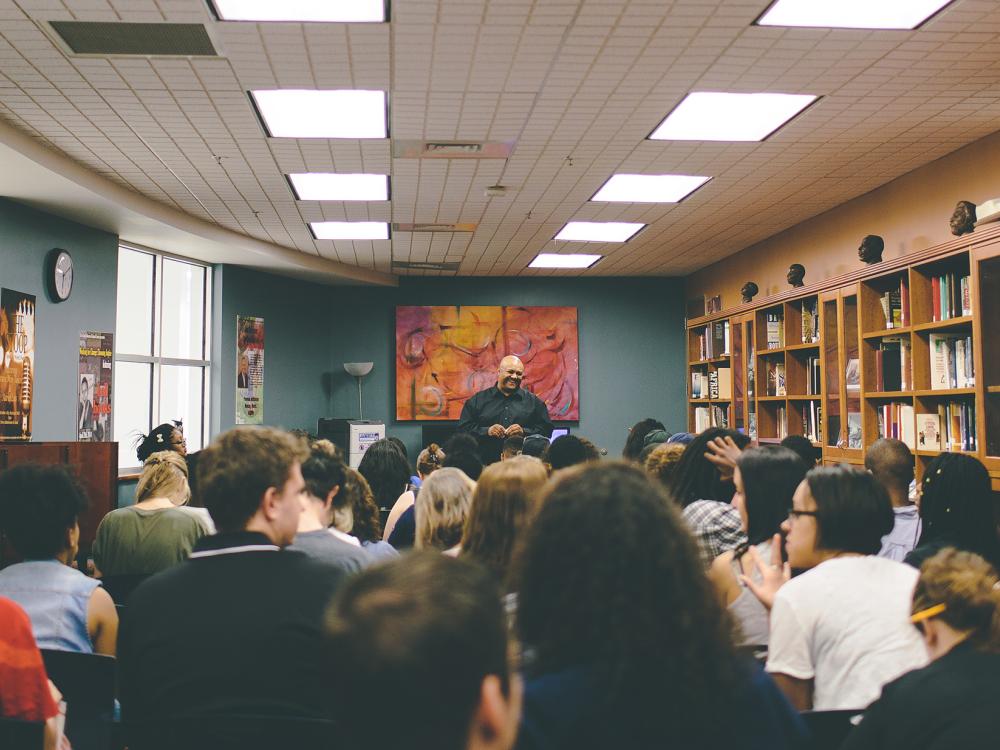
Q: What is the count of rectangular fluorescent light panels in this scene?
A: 9